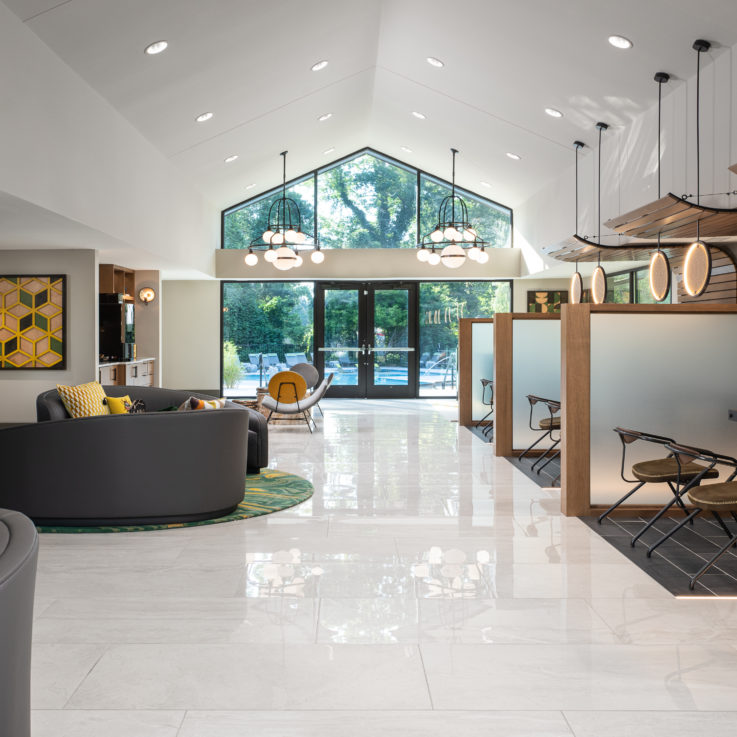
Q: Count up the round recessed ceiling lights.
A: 14